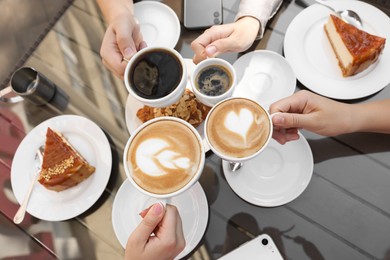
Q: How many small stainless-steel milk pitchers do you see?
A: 1